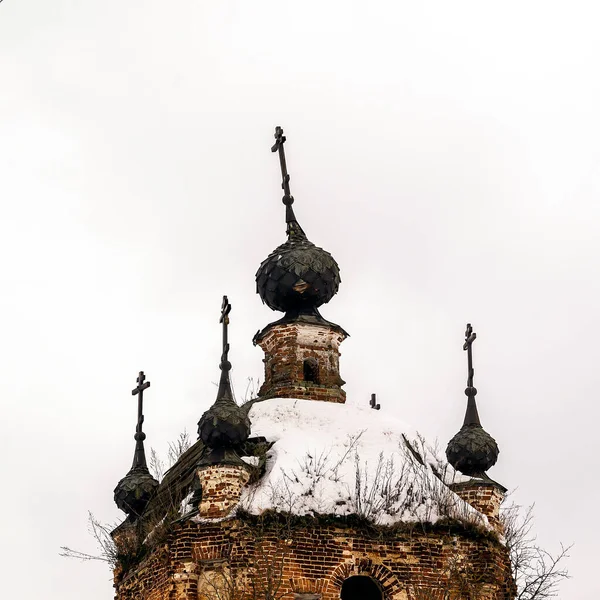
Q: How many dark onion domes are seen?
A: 4